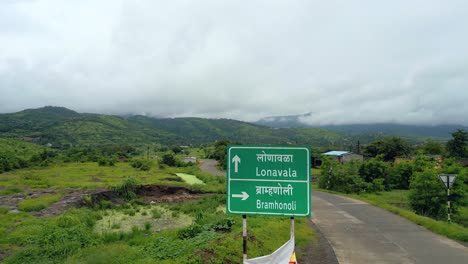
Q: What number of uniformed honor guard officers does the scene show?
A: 0